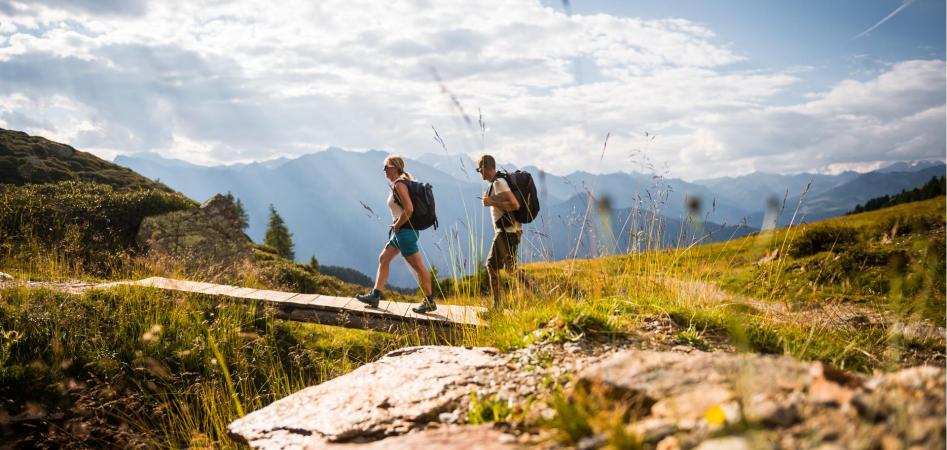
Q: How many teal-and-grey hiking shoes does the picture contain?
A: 2